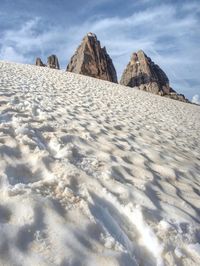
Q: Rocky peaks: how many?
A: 4